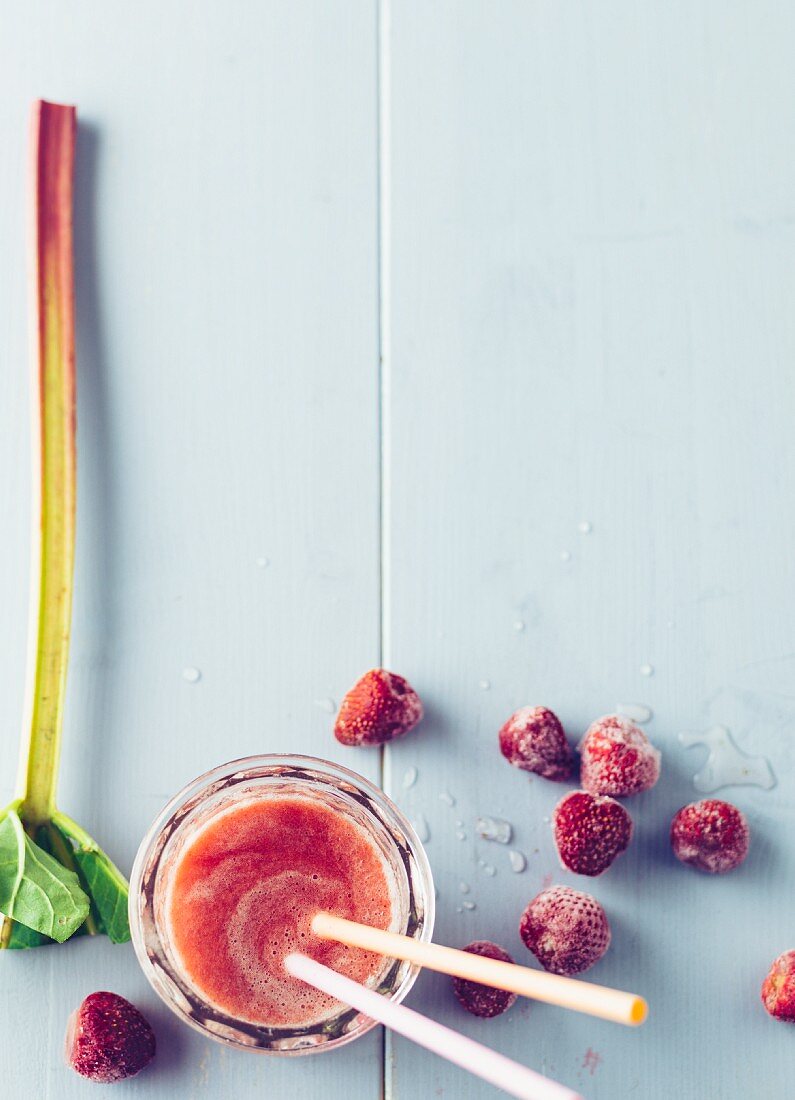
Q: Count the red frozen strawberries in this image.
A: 9